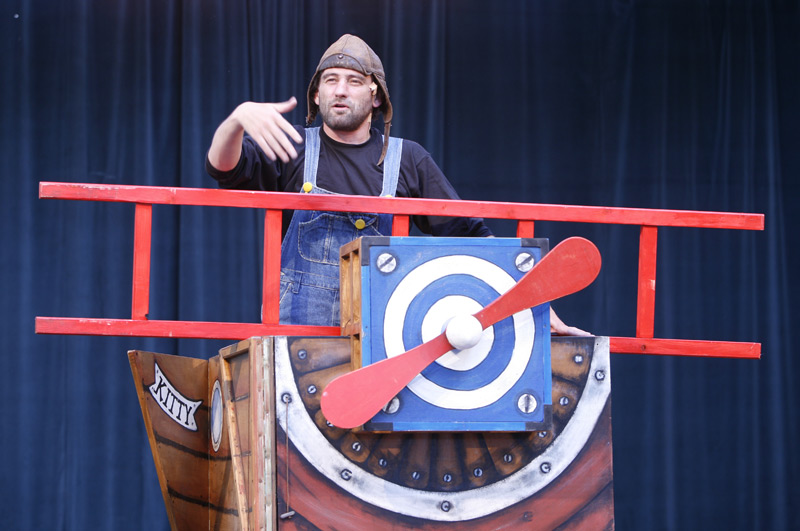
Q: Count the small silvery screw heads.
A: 12